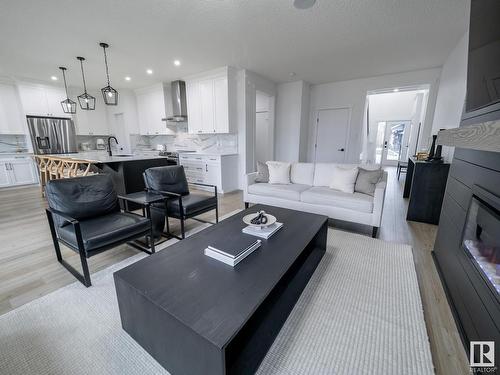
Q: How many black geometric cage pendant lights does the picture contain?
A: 3